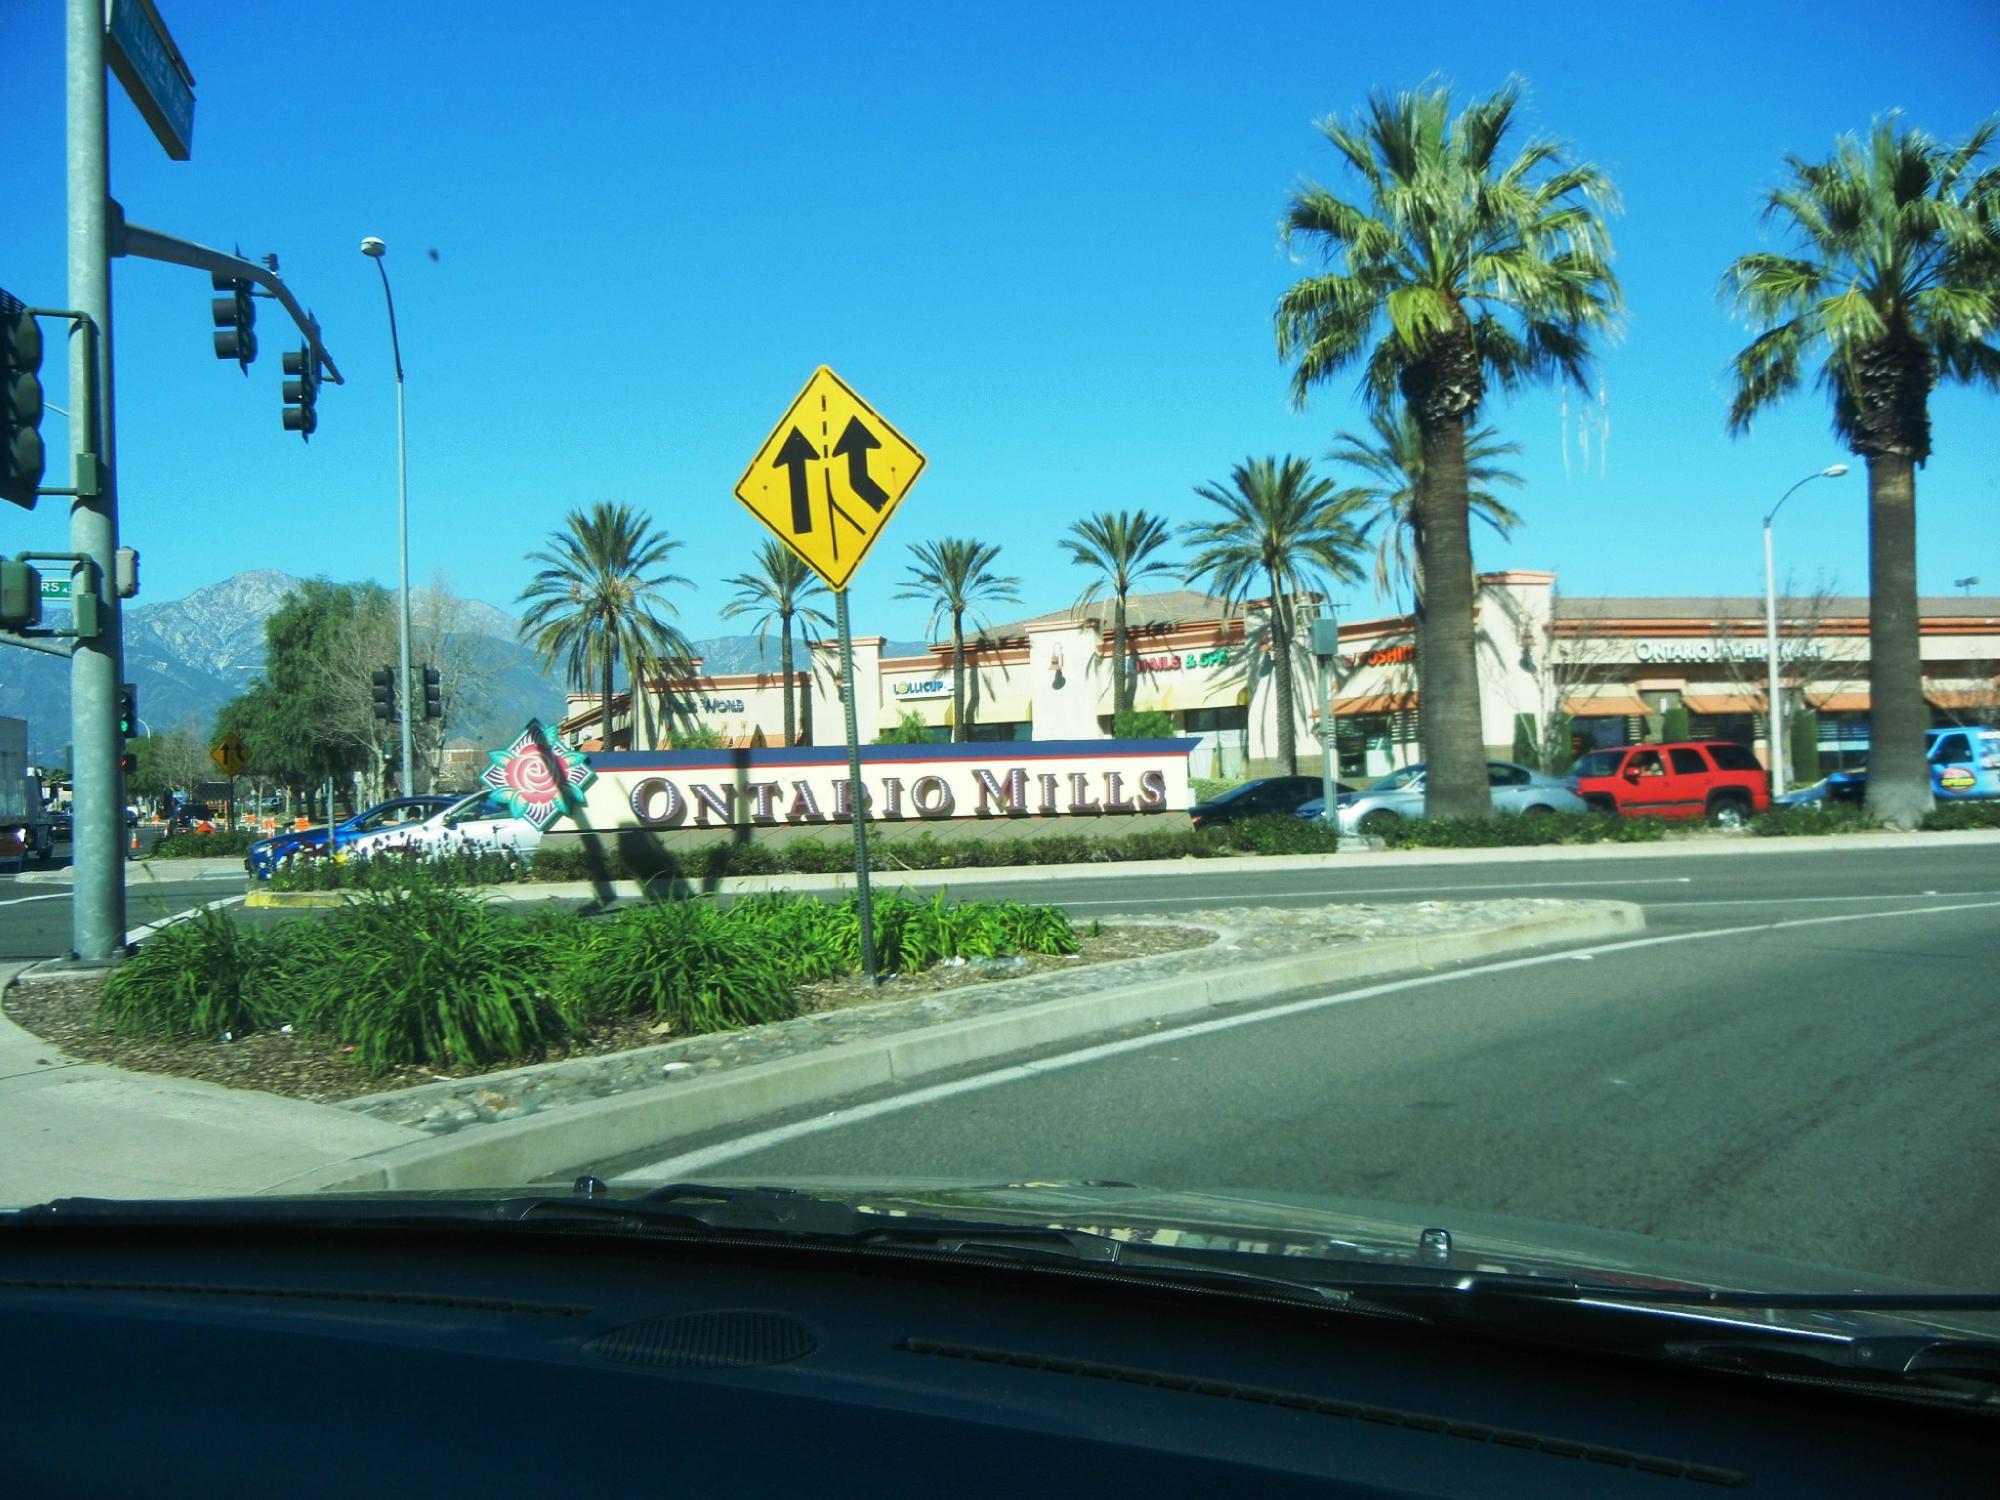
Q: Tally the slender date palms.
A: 6